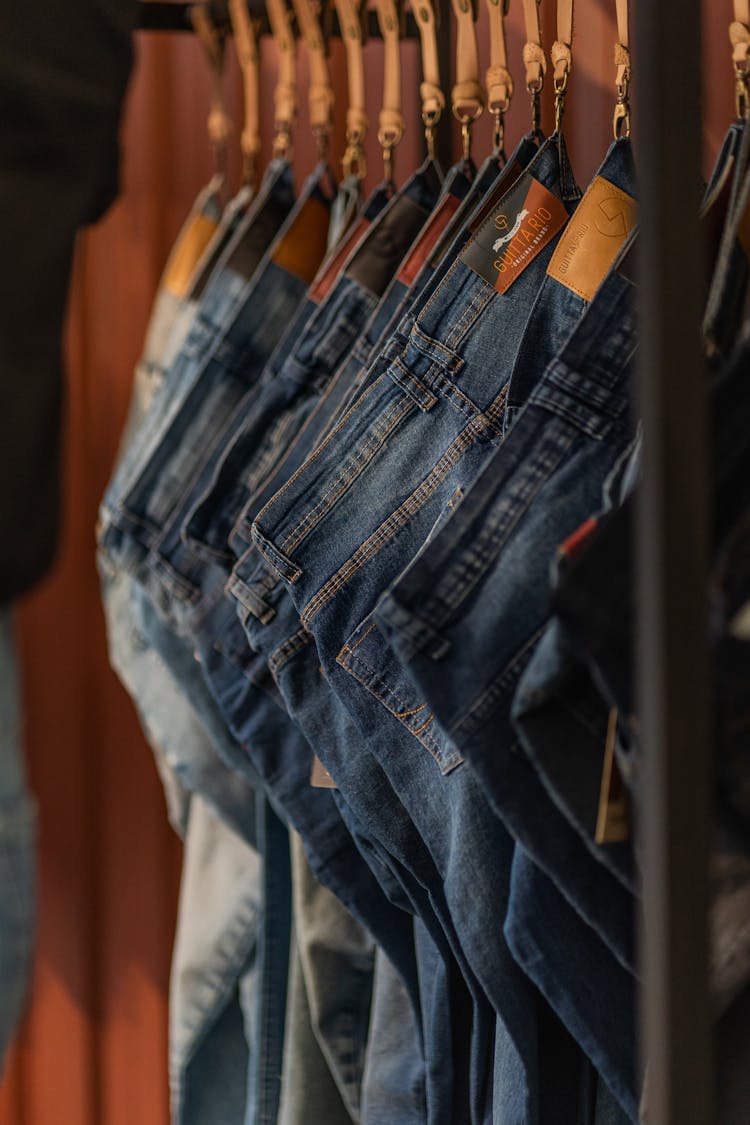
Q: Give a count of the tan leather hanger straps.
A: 13